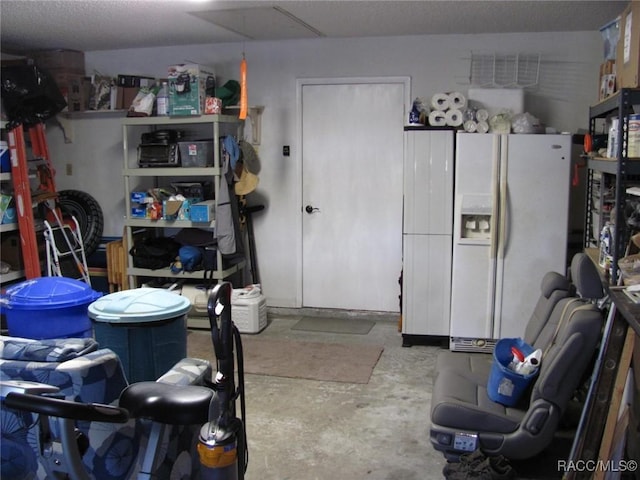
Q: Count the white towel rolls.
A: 4